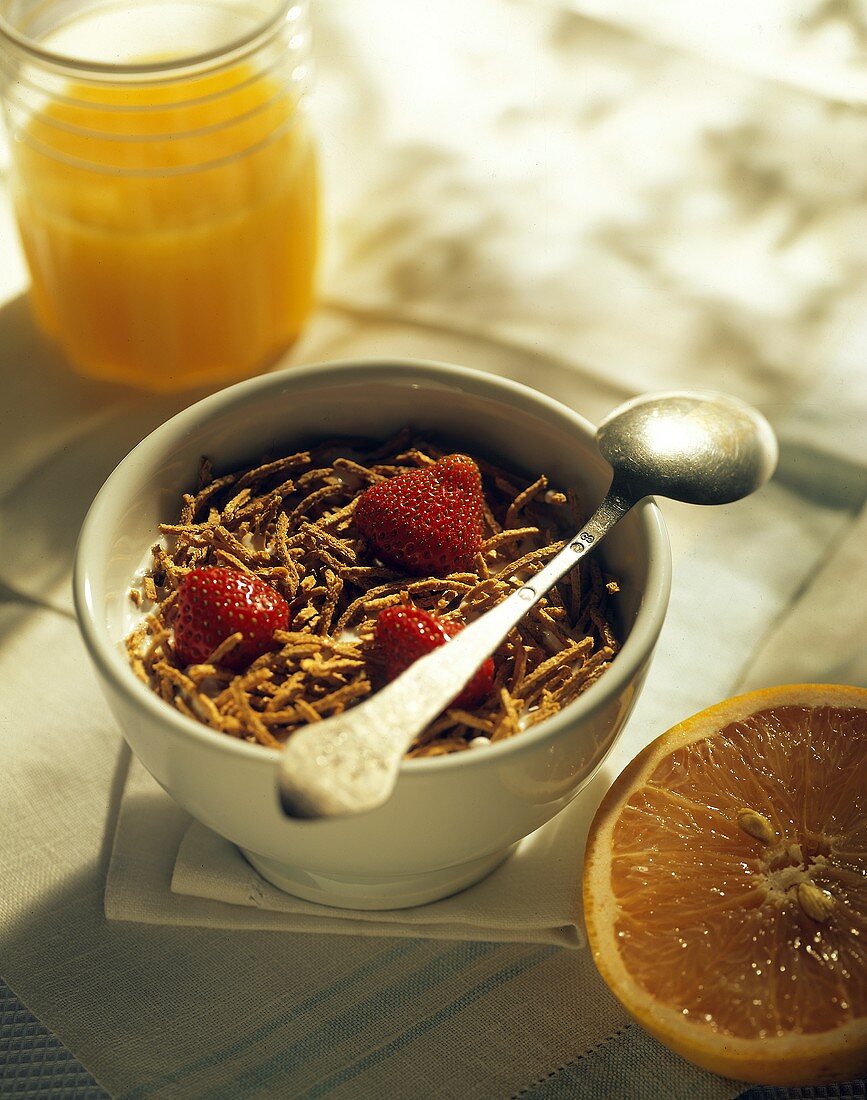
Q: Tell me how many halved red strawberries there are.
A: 3